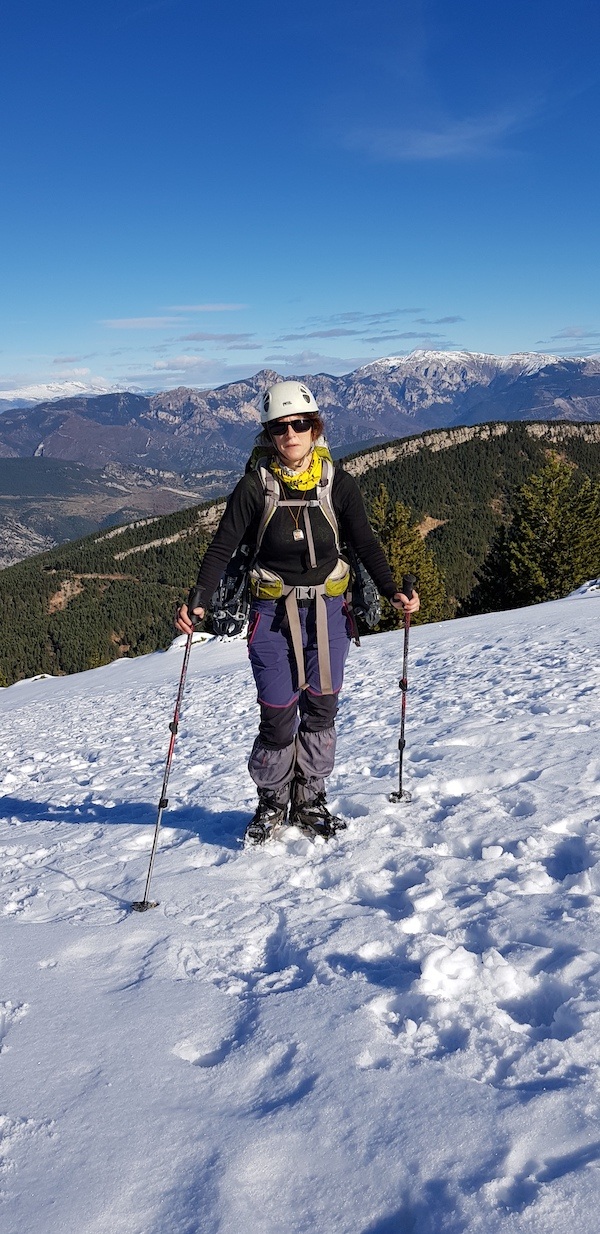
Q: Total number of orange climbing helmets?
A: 0